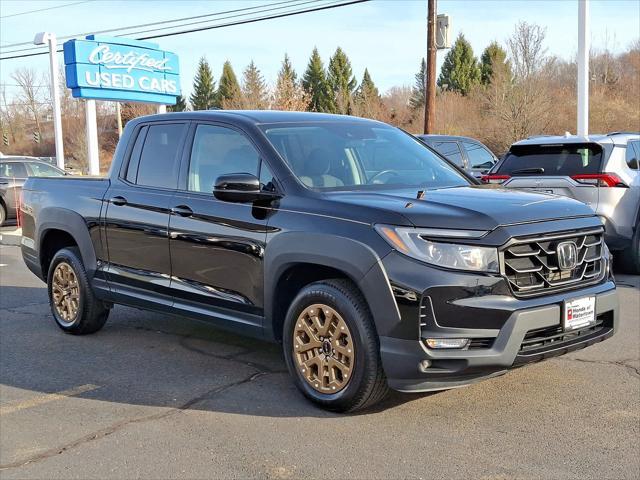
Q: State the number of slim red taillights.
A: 2